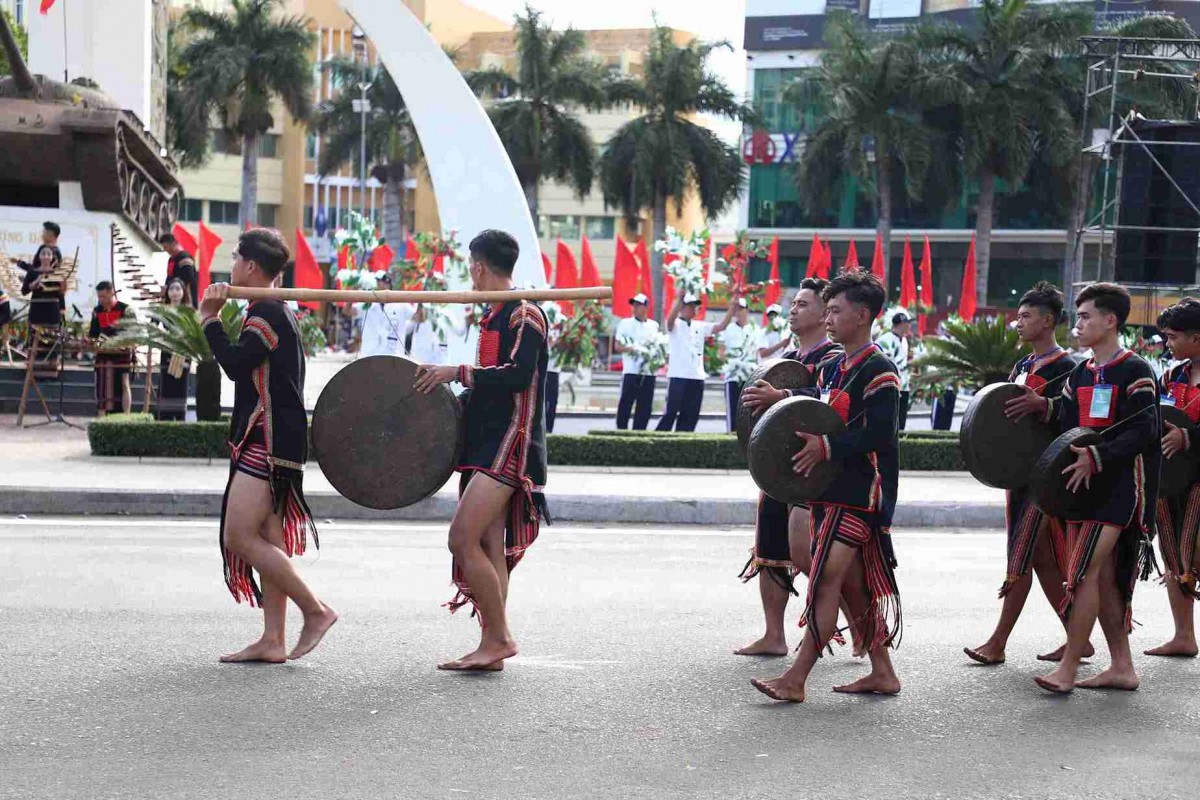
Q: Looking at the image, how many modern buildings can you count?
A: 2